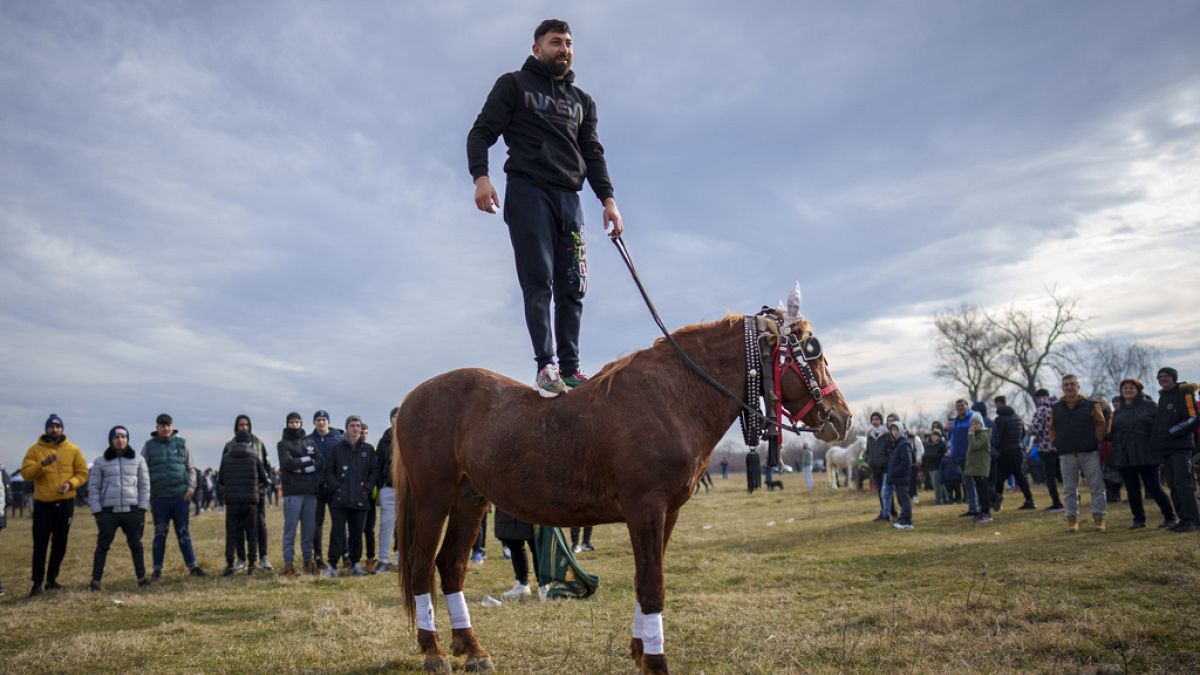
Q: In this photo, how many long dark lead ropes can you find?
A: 1